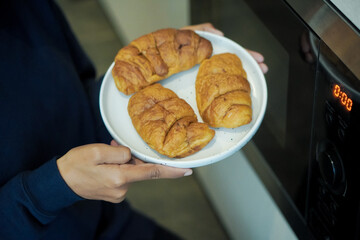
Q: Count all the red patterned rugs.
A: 0